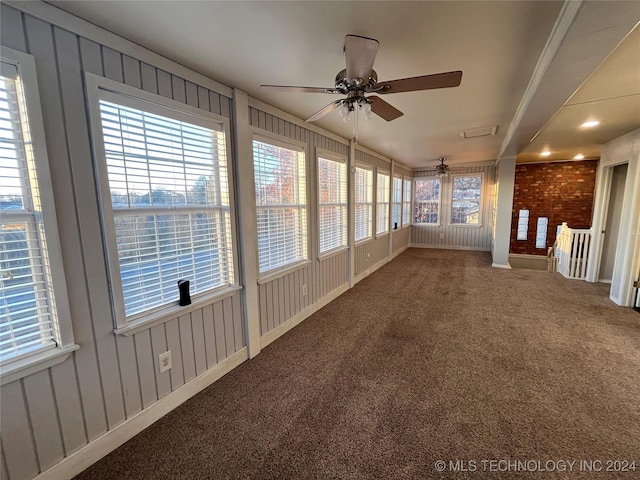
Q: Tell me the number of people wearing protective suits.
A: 0